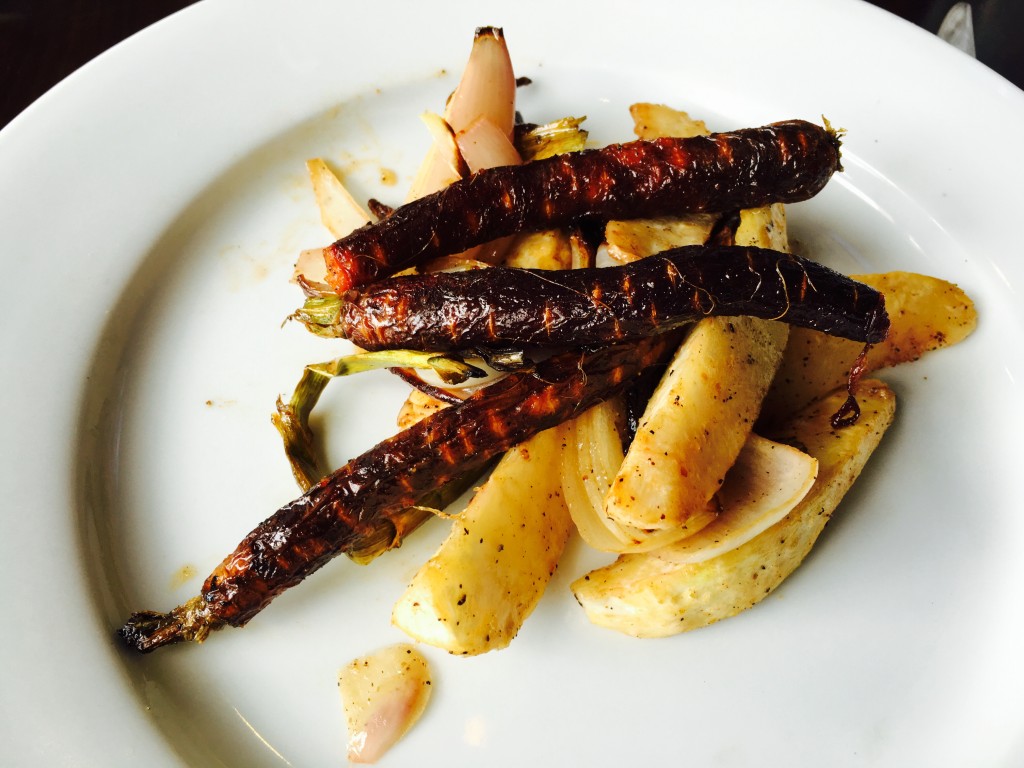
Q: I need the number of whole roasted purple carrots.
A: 3